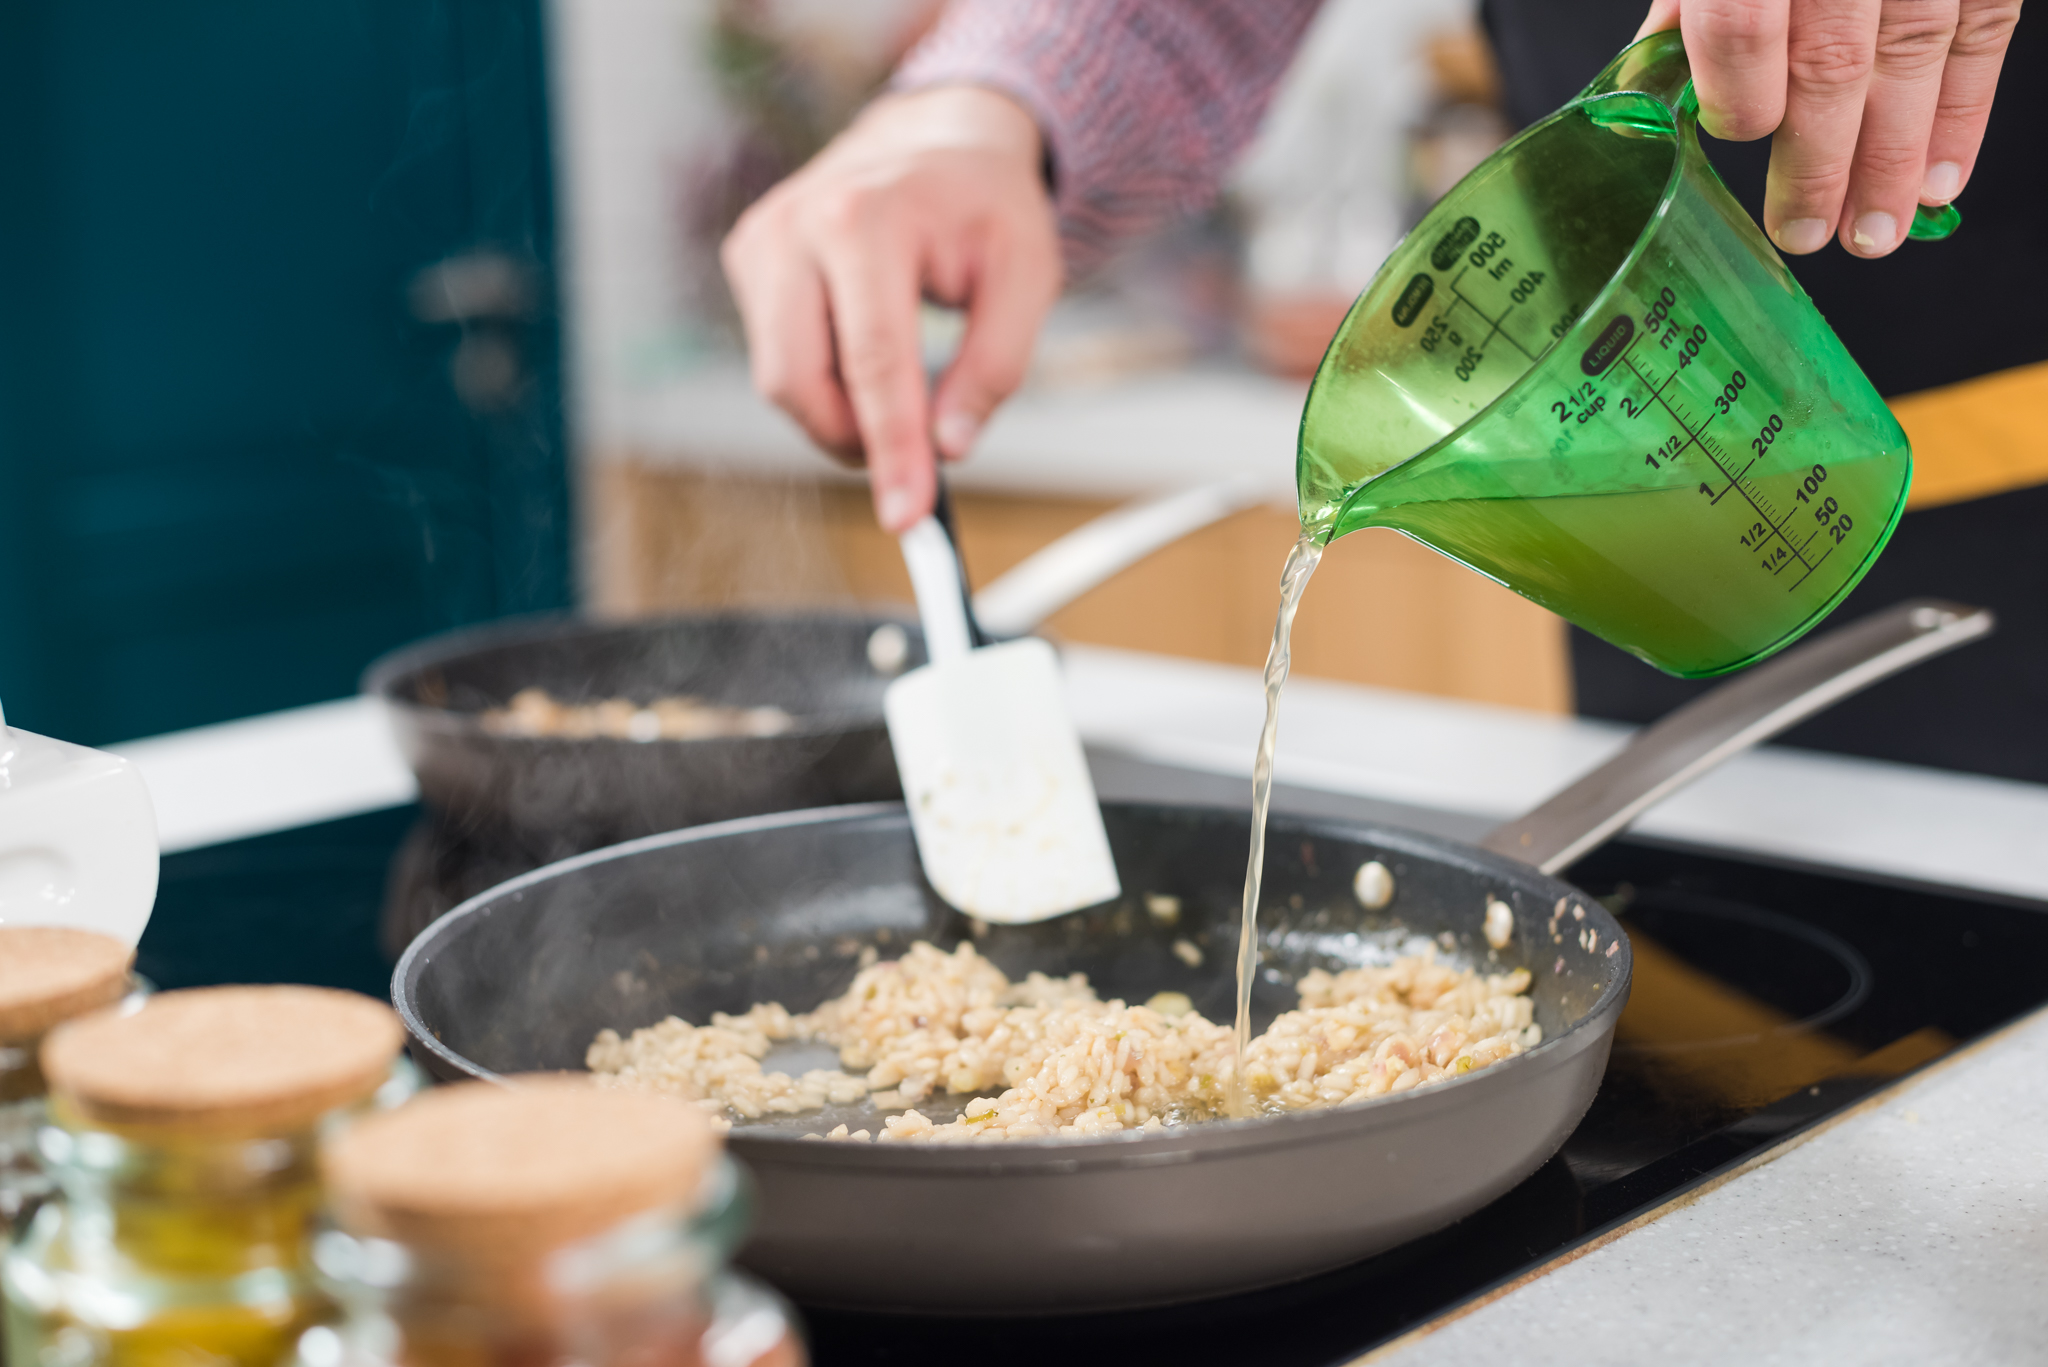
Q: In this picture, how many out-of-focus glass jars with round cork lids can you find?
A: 3